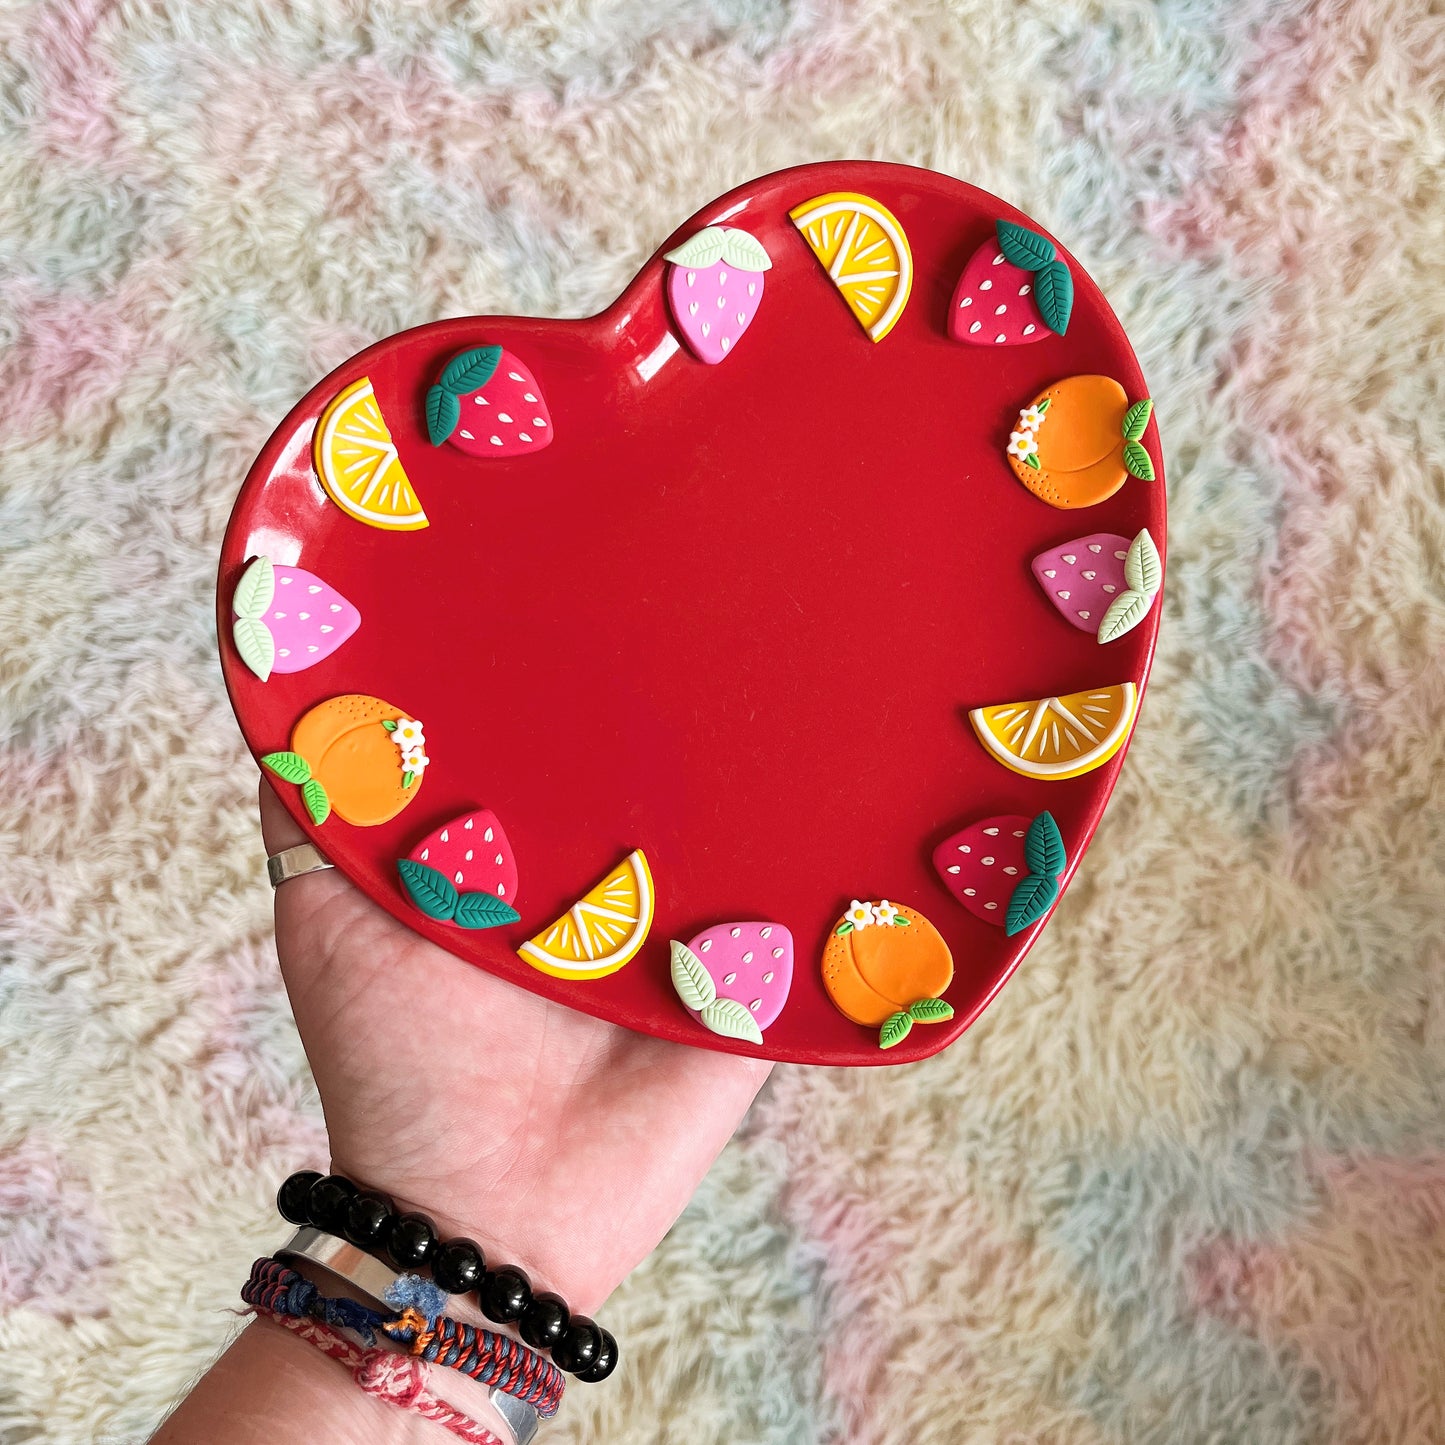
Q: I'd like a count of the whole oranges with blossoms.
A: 3